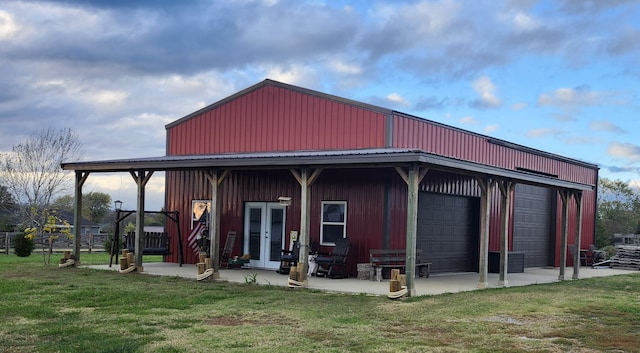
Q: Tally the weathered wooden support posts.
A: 9